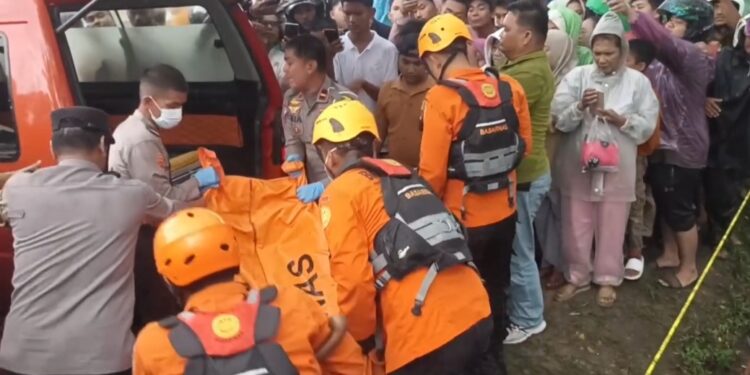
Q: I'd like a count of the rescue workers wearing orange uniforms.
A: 3